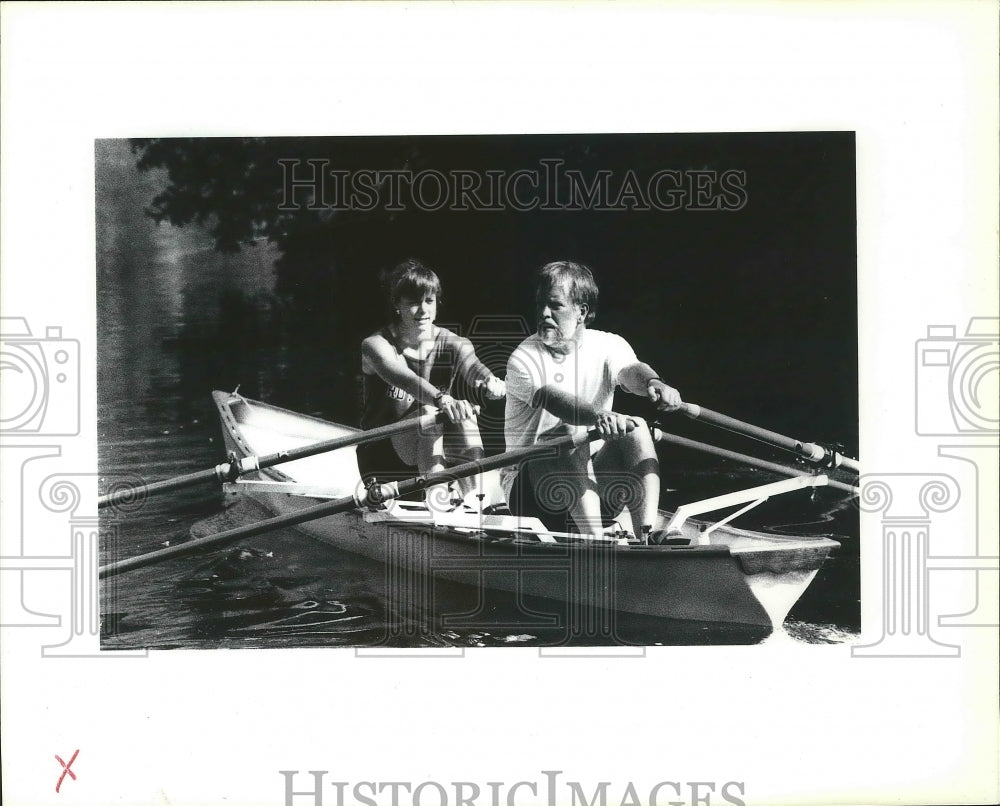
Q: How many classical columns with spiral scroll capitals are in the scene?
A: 4